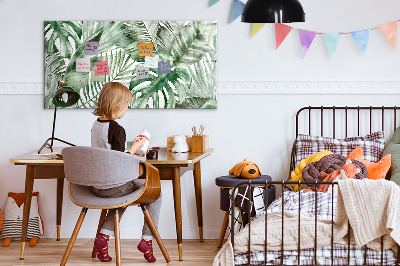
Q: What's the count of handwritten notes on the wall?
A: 7